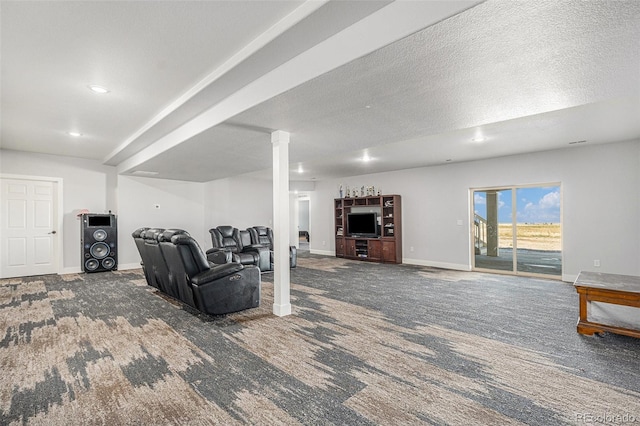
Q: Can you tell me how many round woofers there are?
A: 4